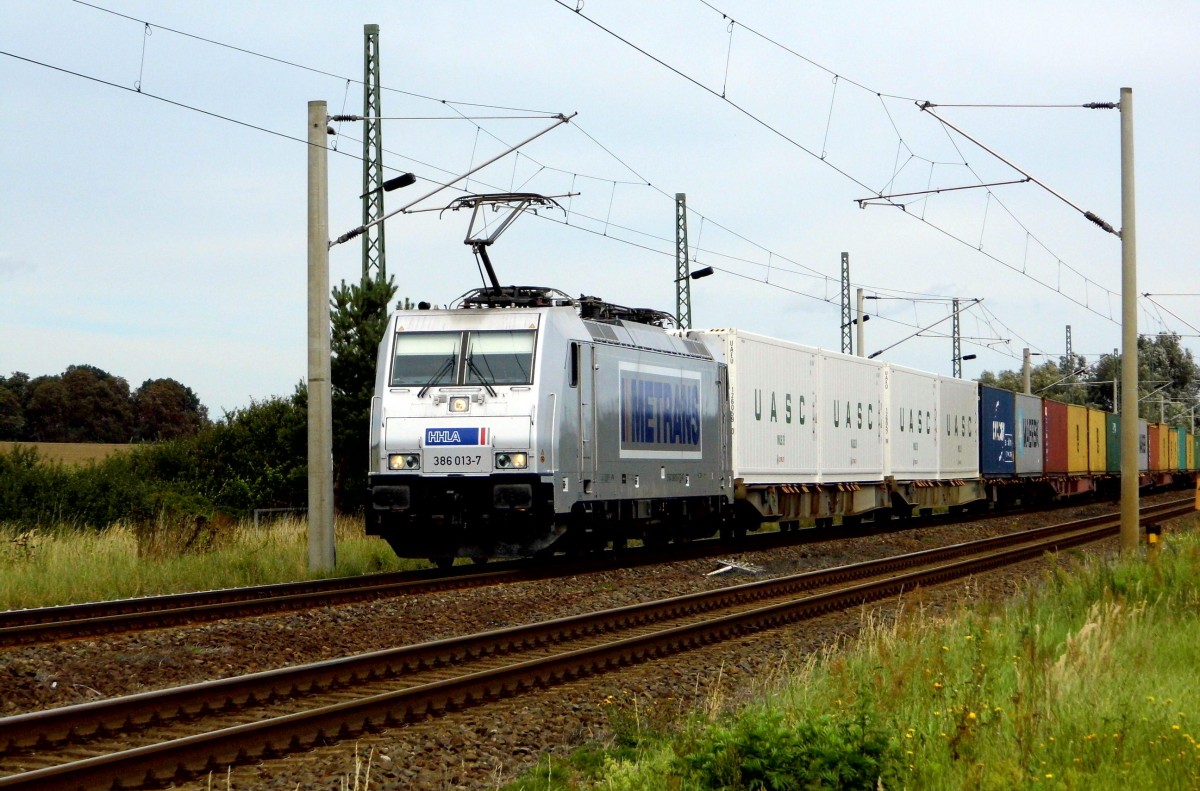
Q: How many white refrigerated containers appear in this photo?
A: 4